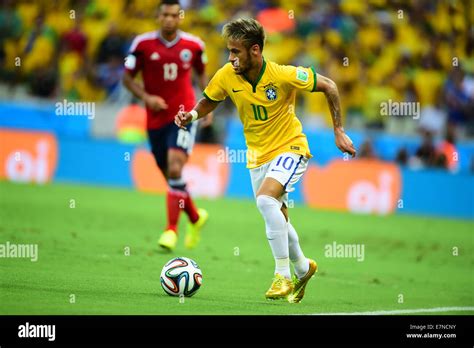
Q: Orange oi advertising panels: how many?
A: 3